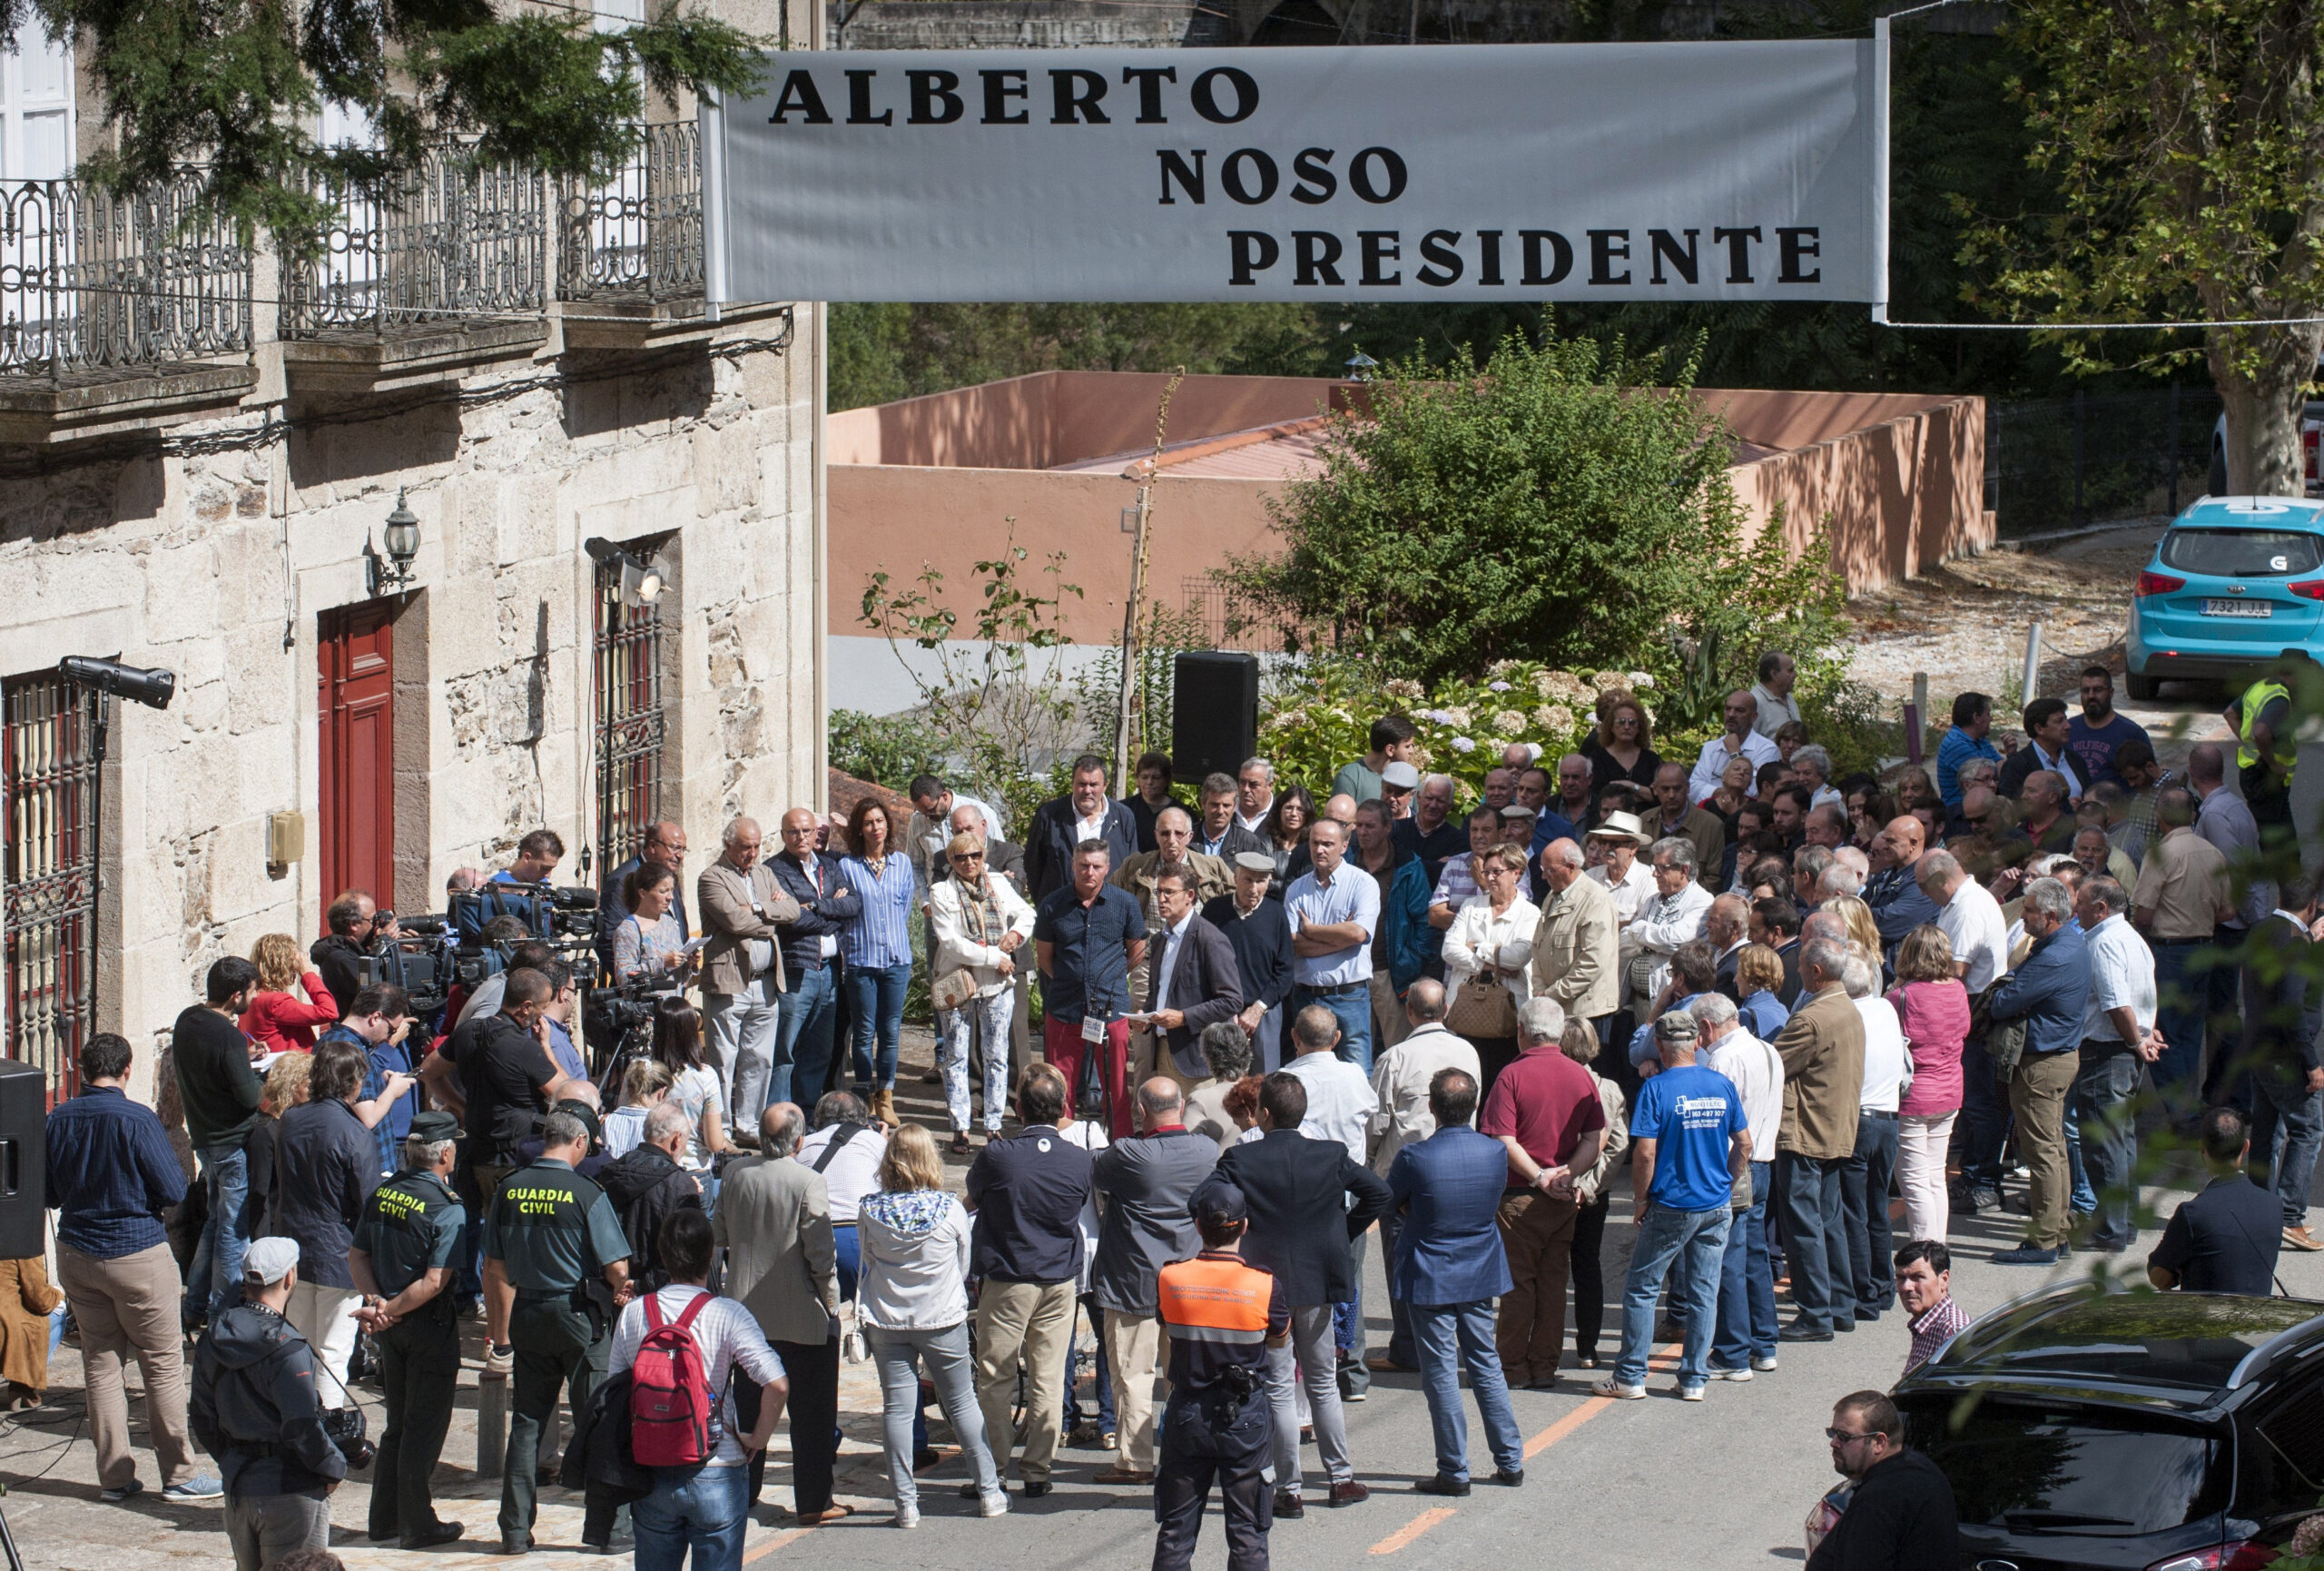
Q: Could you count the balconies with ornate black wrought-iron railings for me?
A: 3